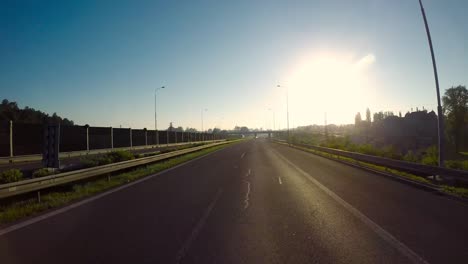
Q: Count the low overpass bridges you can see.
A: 1